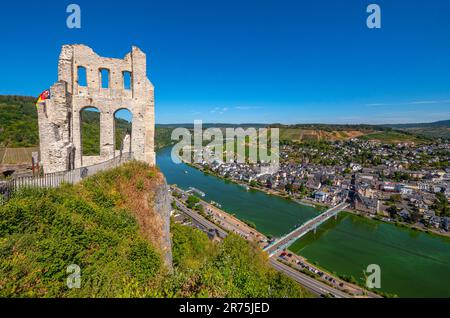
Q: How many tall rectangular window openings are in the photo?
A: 3